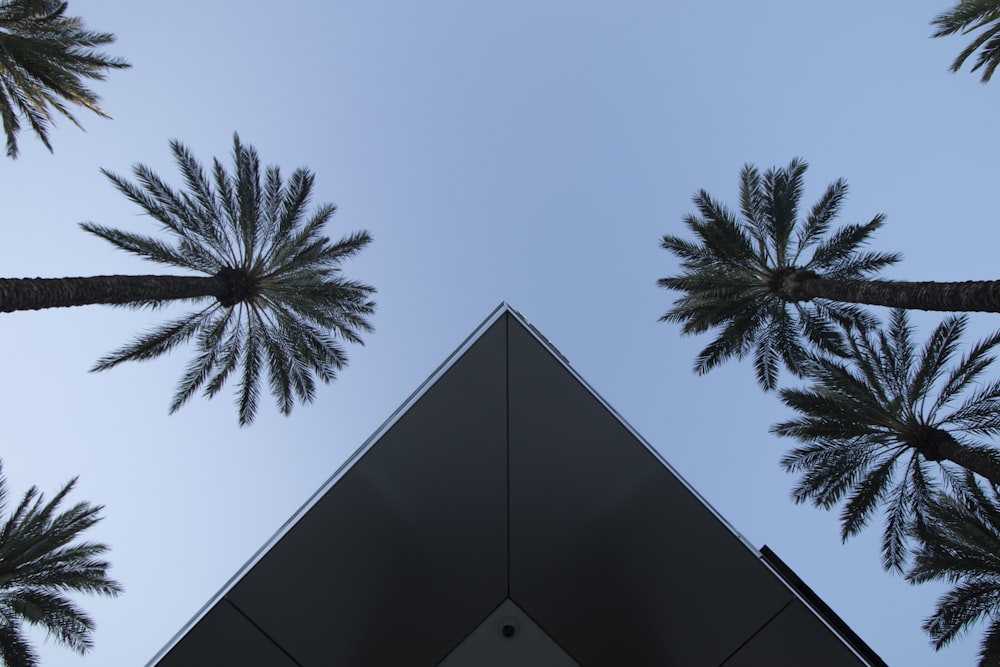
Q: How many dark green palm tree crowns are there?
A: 7